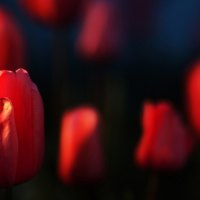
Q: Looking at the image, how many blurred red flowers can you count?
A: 6